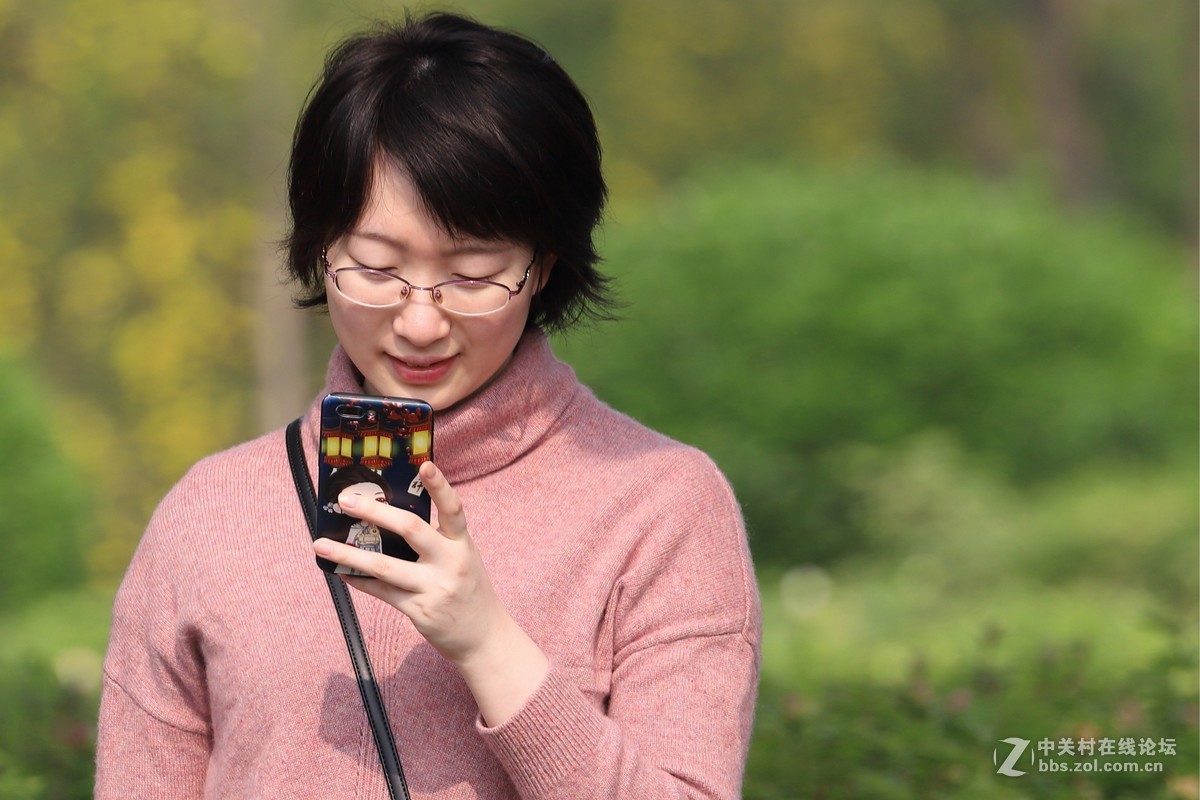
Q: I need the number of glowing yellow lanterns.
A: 3